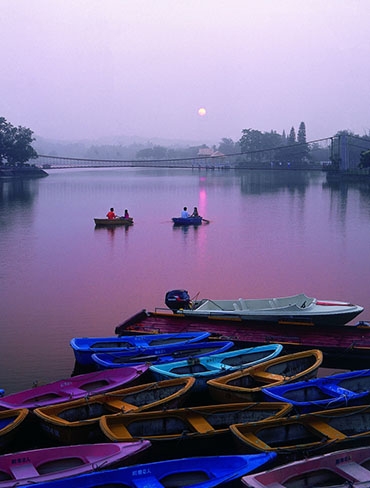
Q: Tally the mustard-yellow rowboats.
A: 5